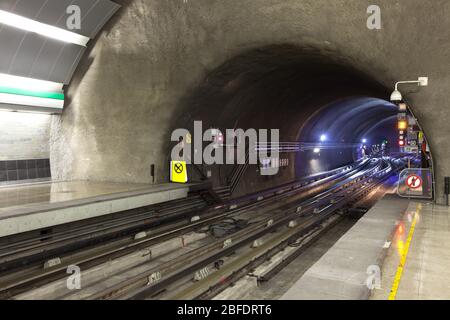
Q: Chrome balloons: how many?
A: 0